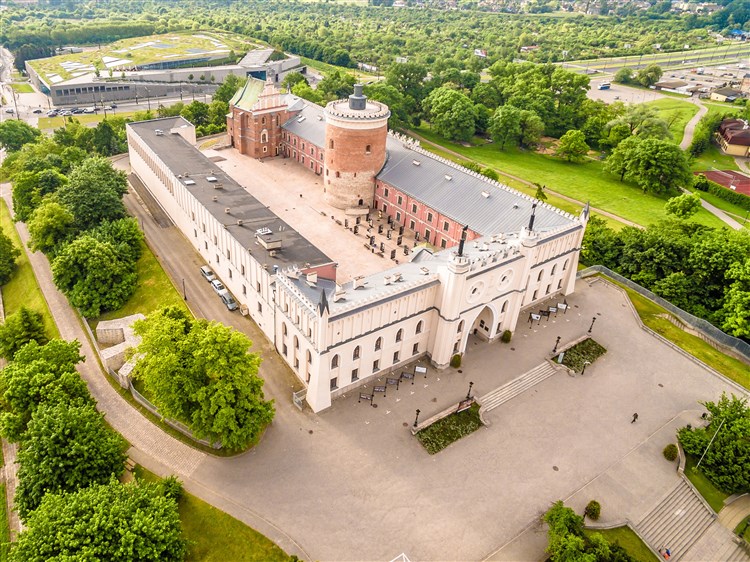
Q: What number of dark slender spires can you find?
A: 4